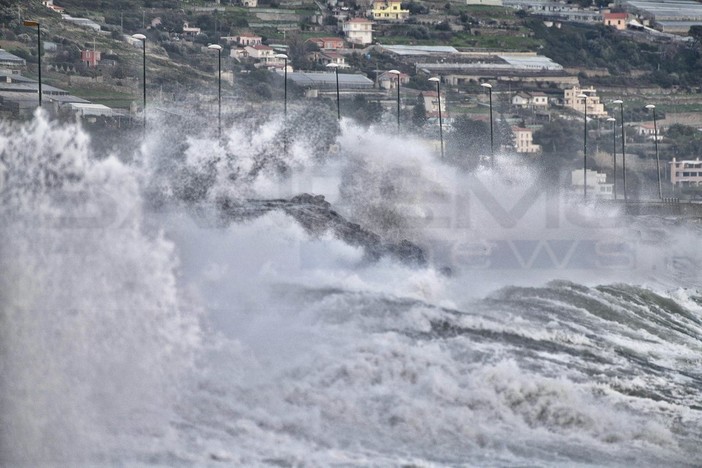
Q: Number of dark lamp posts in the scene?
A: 12